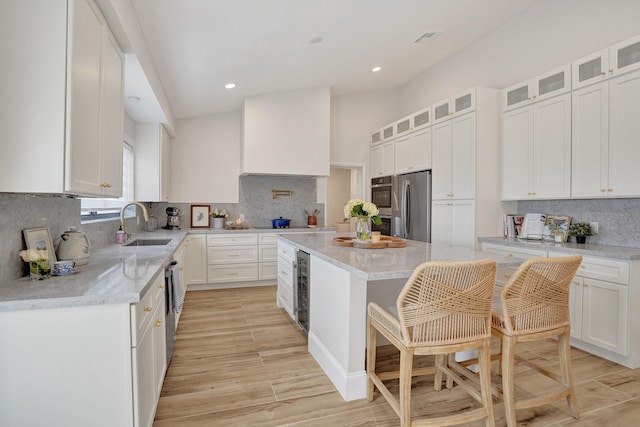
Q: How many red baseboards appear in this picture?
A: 0